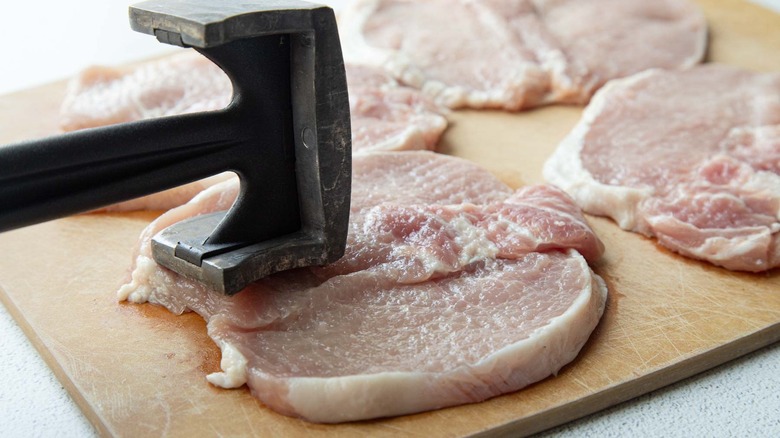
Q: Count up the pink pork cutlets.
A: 4